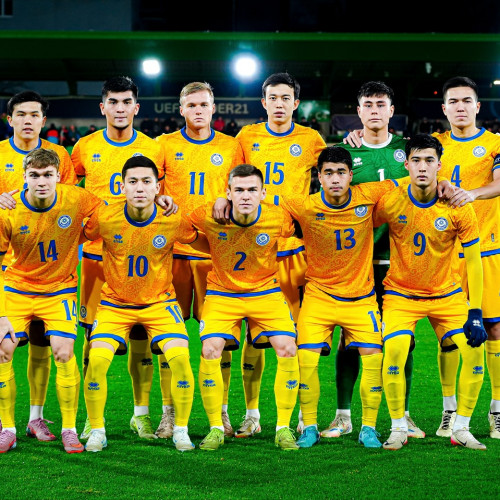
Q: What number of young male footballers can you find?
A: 11